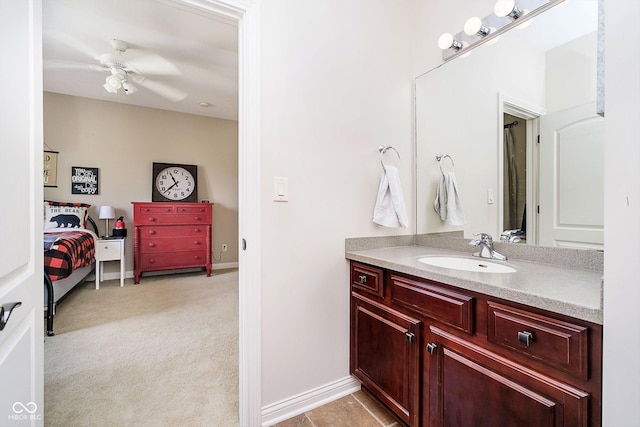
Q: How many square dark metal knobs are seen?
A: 4